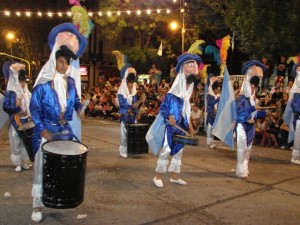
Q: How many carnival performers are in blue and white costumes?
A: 7